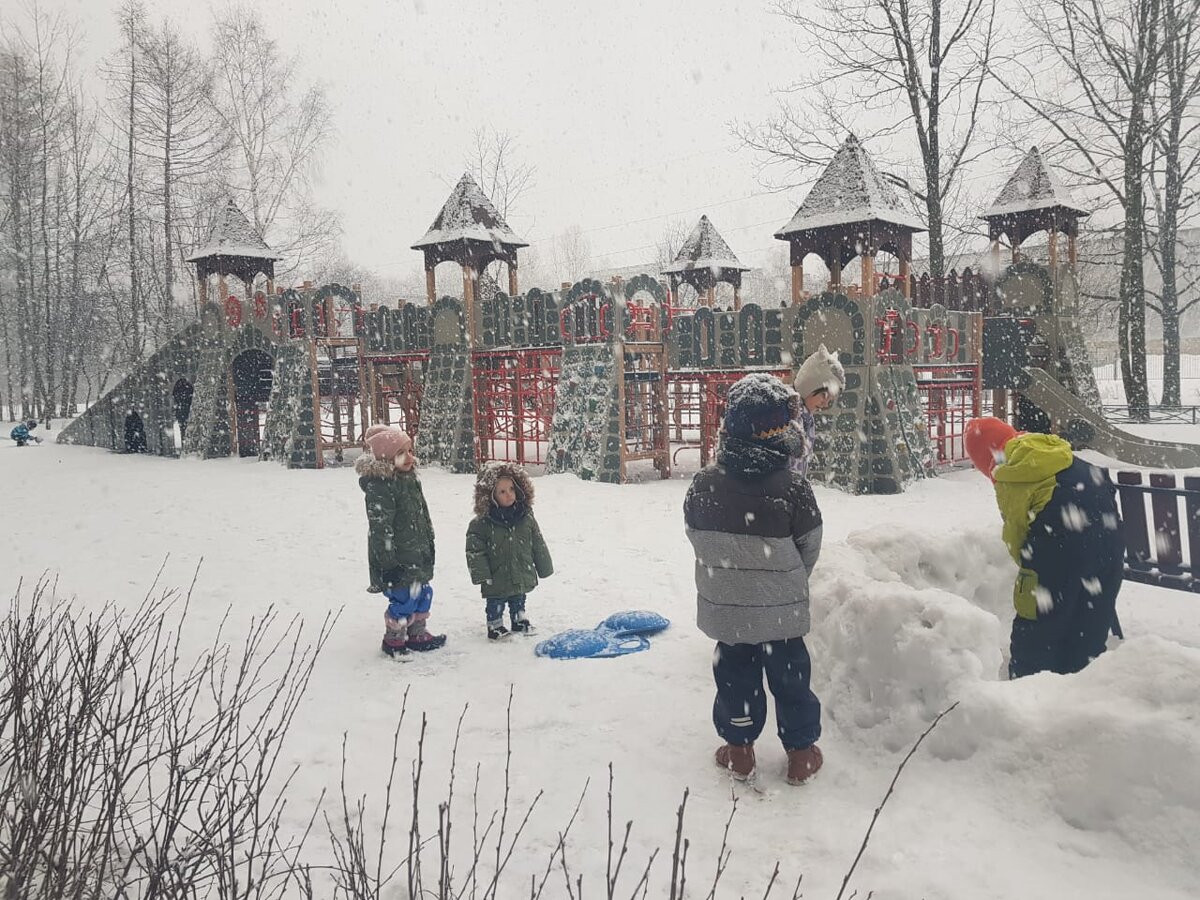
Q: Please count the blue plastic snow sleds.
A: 2